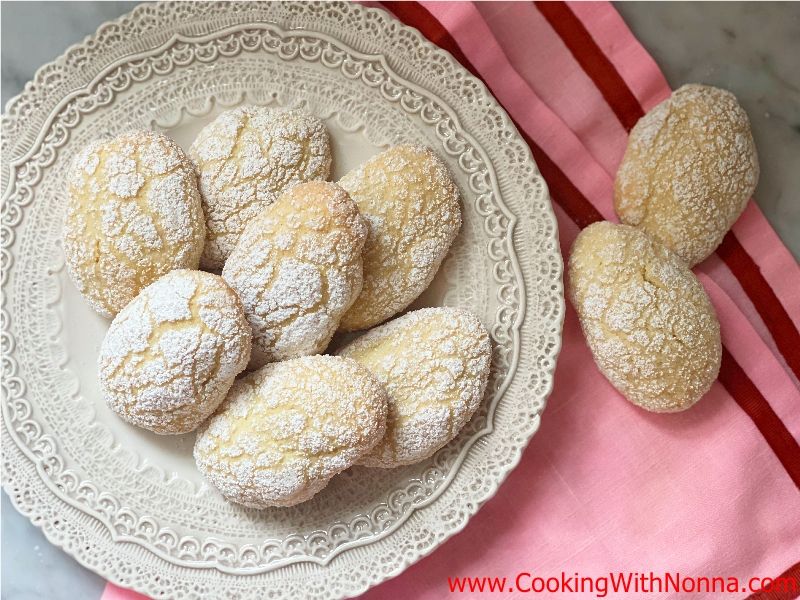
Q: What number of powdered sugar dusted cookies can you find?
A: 9